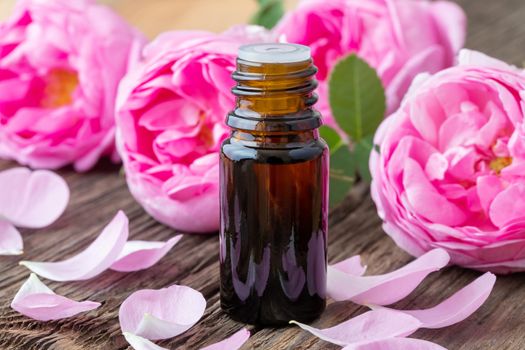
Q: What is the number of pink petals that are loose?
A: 12